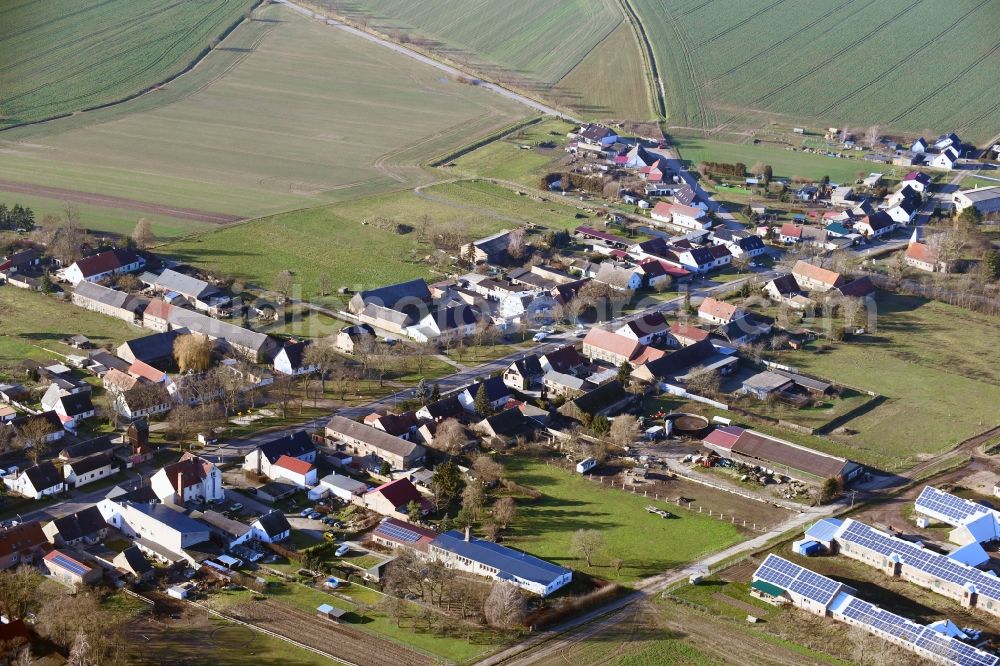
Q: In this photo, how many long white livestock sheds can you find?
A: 3